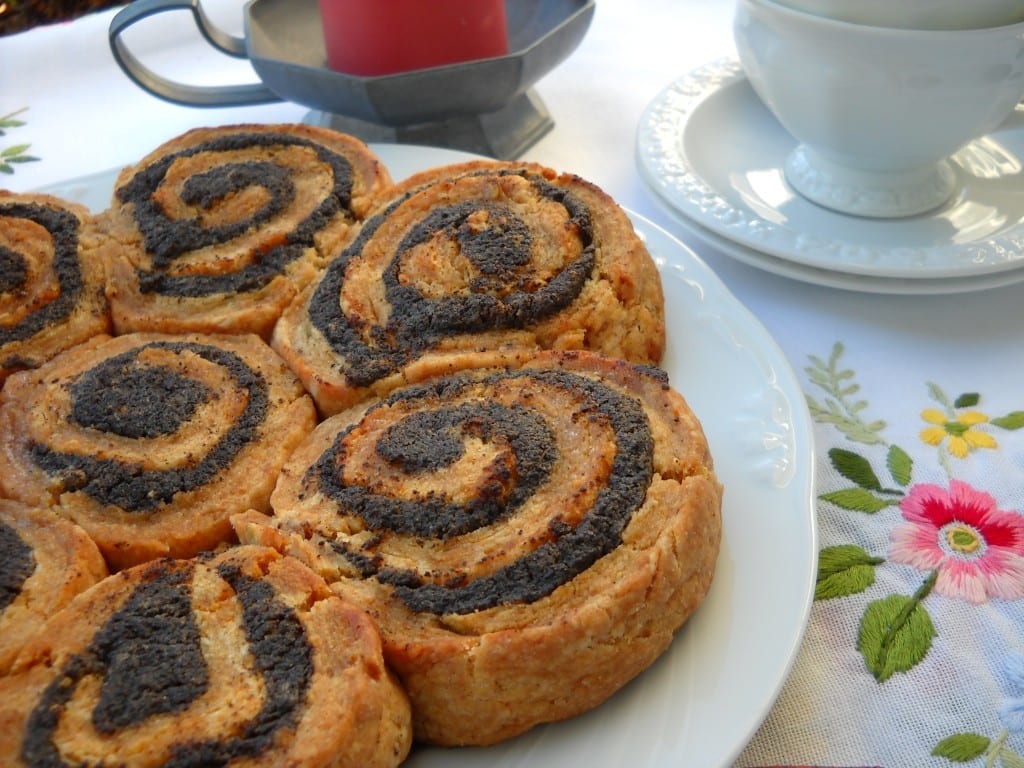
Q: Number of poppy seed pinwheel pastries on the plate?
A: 7